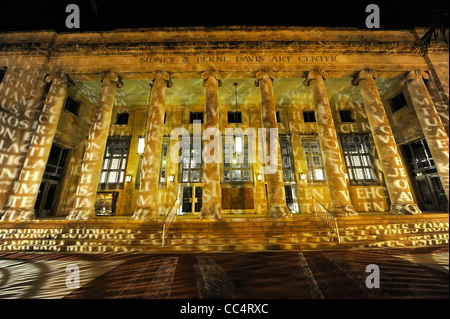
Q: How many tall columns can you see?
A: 8